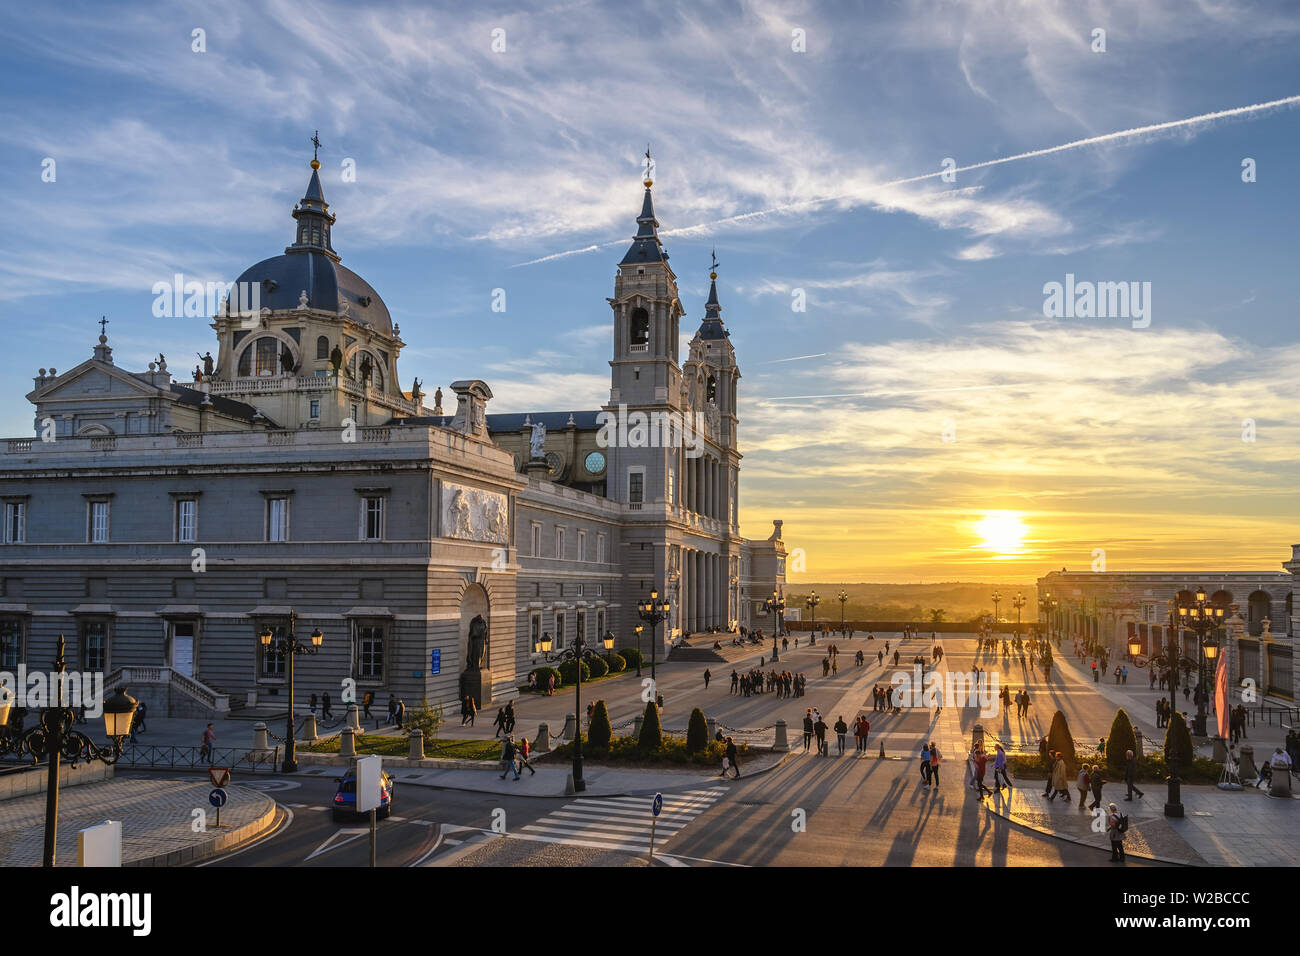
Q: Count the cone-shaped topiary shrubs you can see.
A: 6